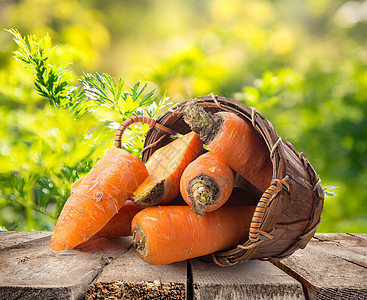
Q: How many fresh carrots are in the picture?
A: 6